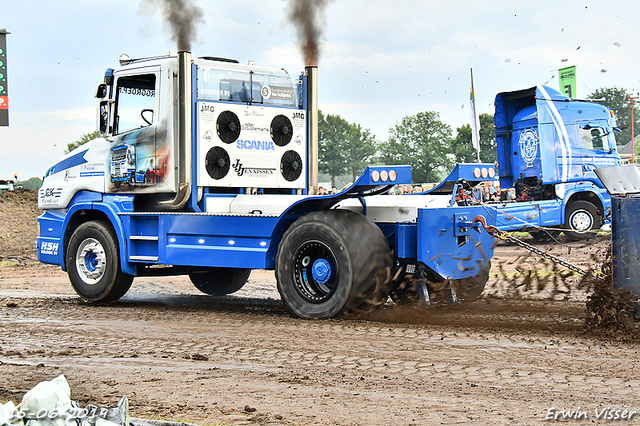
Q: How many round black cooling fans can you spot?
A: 4